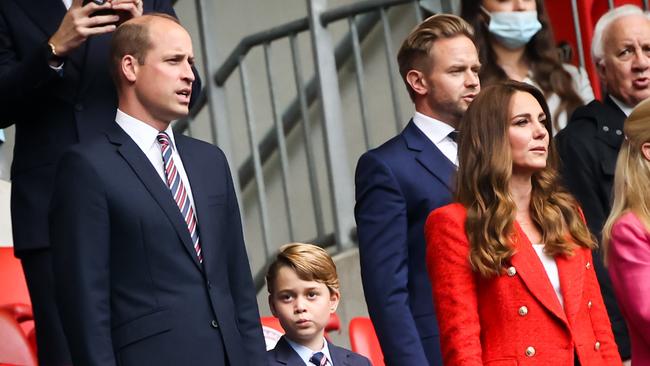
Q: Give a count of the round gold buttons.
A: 6